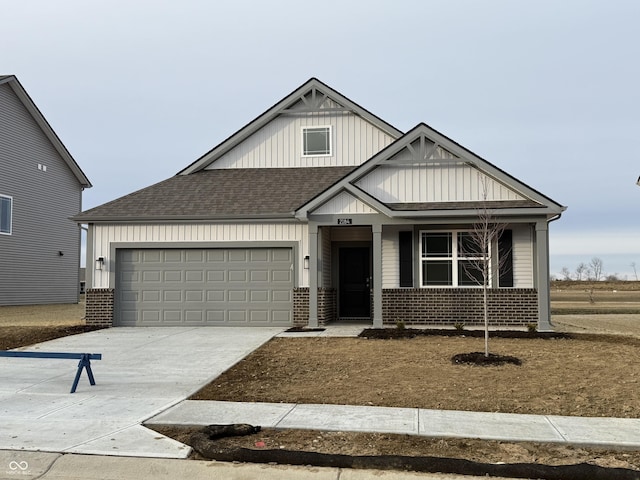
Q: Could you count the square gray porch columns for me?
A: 3